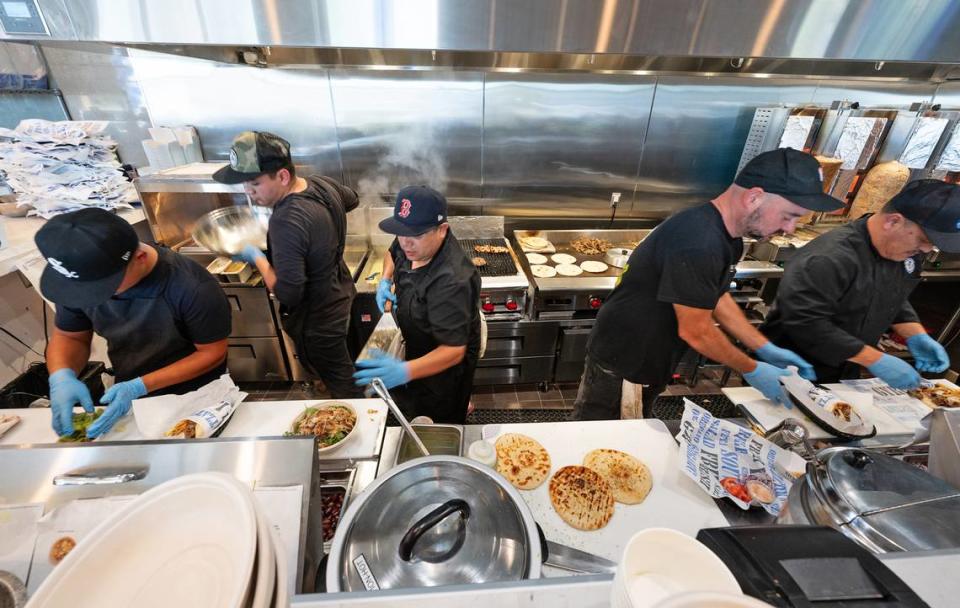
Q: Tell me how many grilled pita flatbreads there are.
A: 3